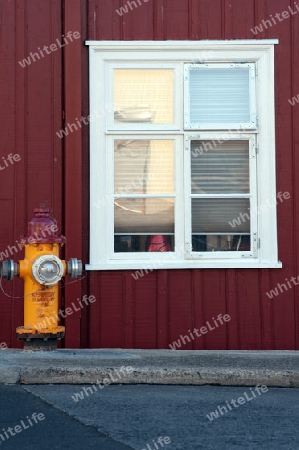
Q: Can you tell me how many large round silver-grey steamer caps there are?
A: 1